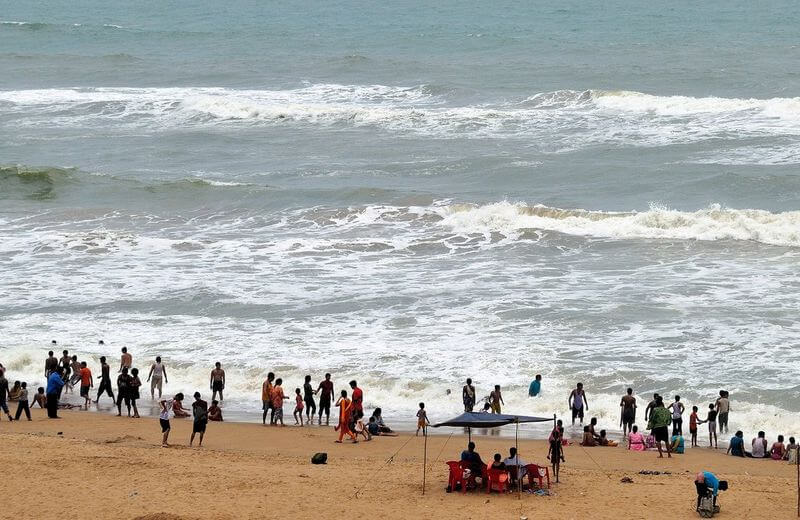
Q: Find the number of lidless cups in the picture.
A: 0